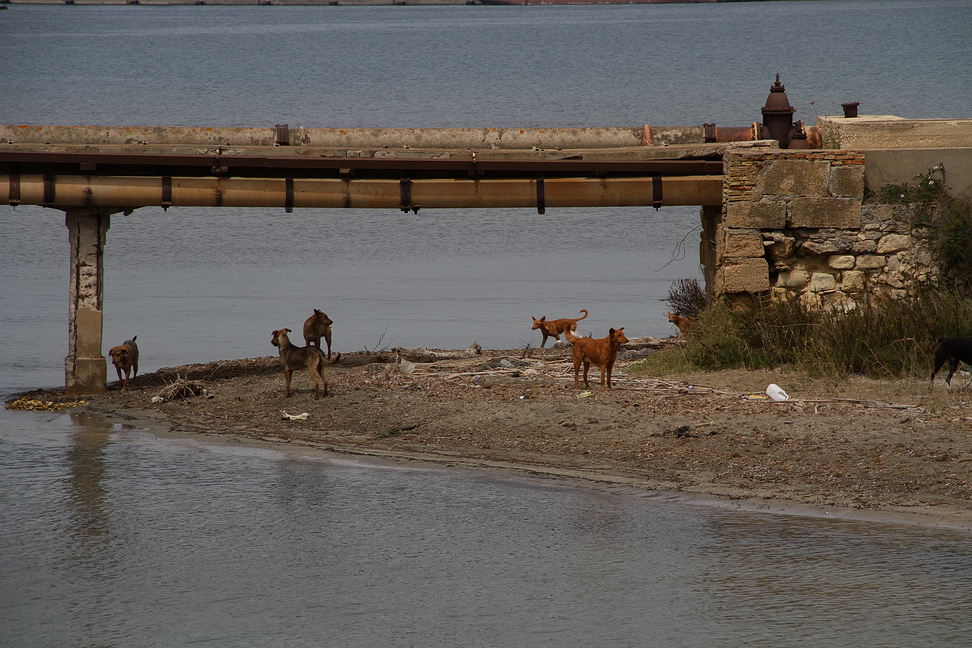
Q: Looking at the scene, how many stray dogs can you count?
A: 7